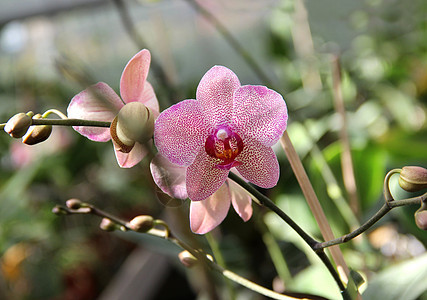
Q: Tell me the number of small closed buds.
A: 9